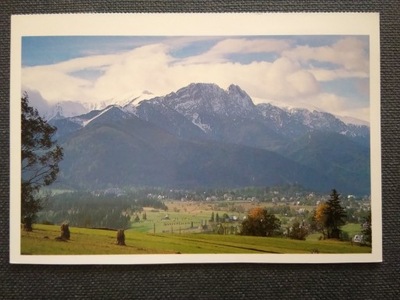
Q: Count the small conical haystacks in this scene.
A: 2